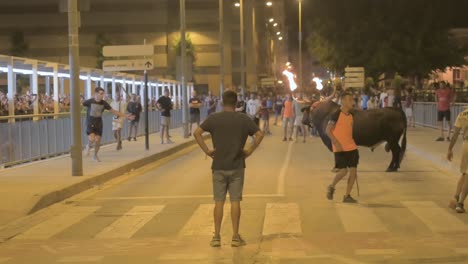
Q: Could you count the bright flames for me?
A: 2